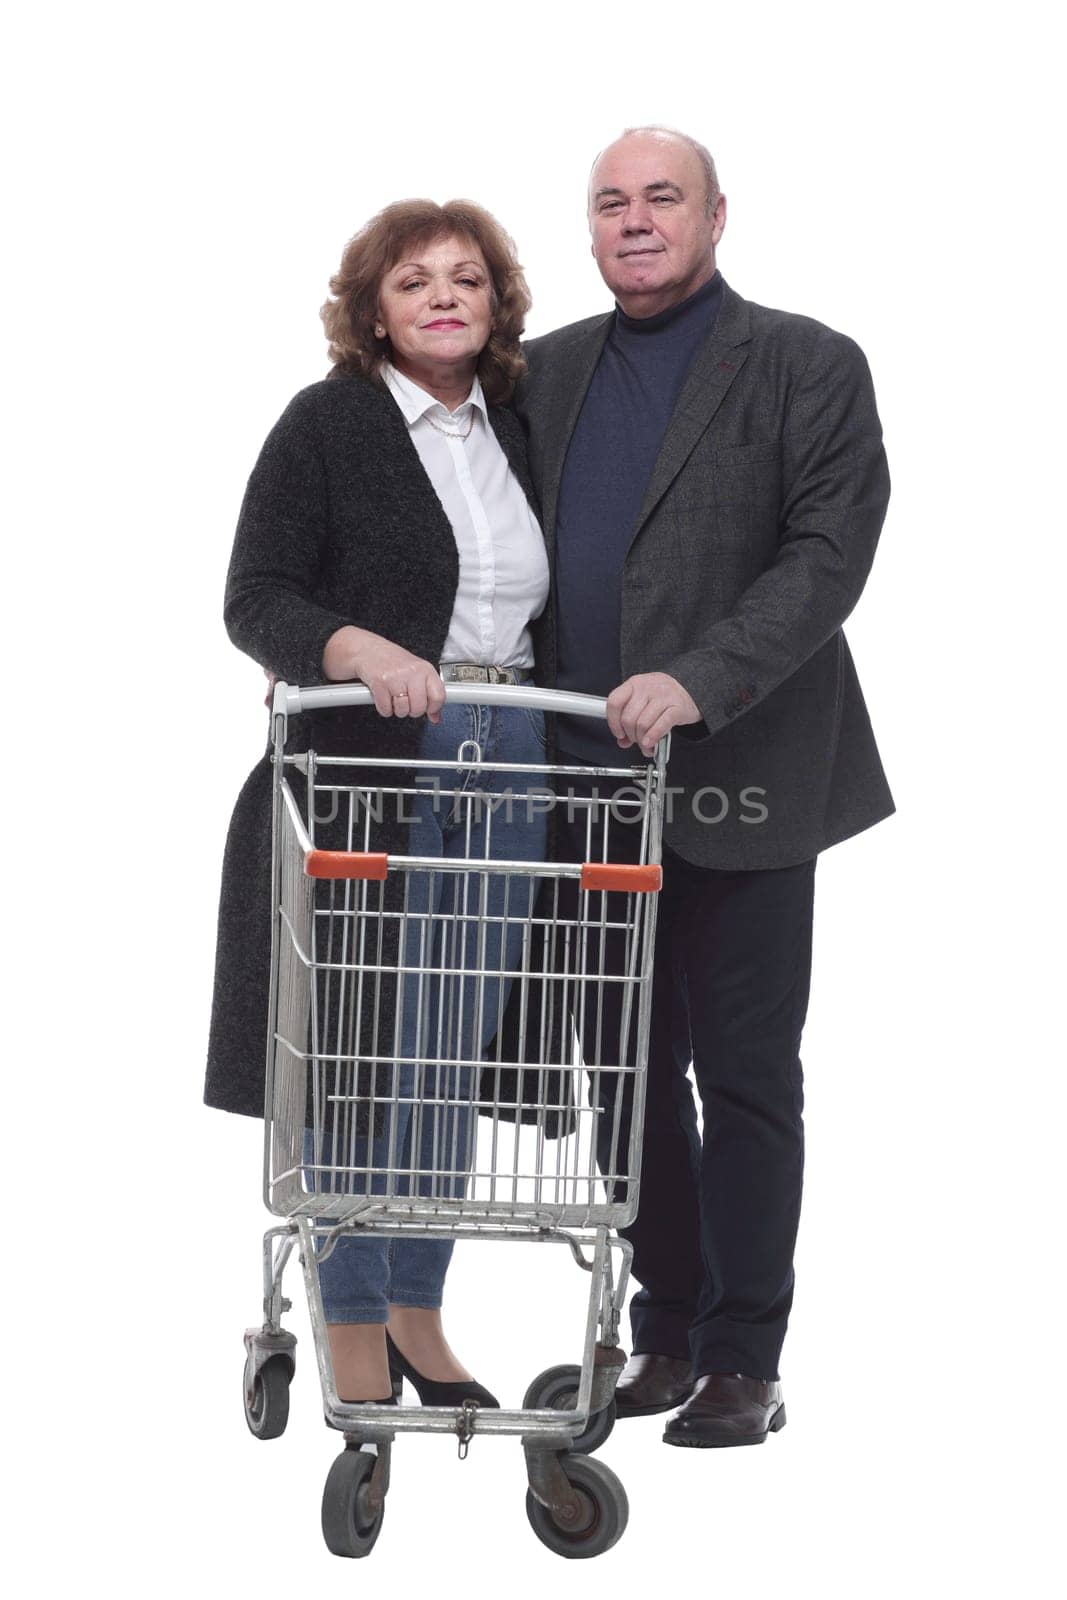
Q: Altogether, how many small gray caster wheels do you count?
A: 4